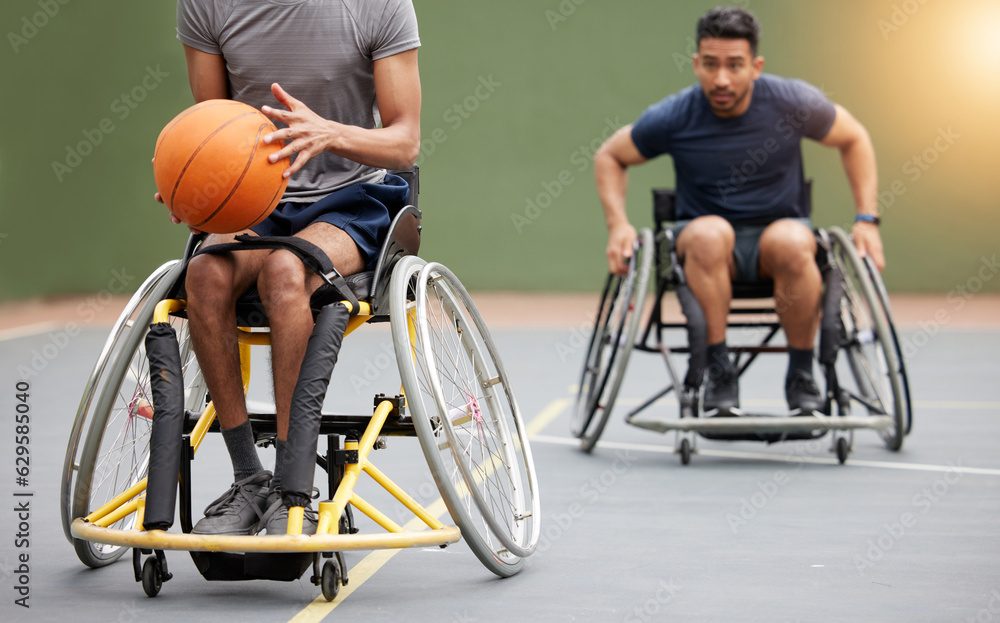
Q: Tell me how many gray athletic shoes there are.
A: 2